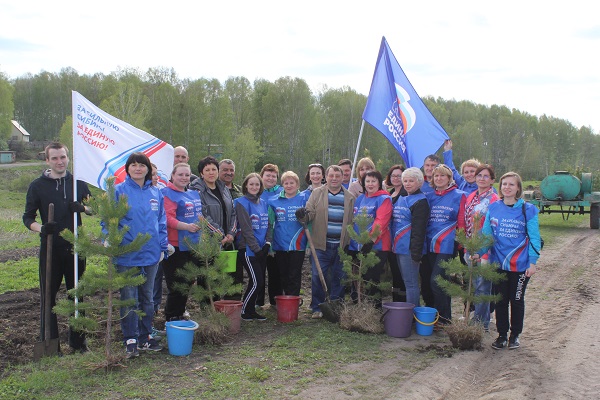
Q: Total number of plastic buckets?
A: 6